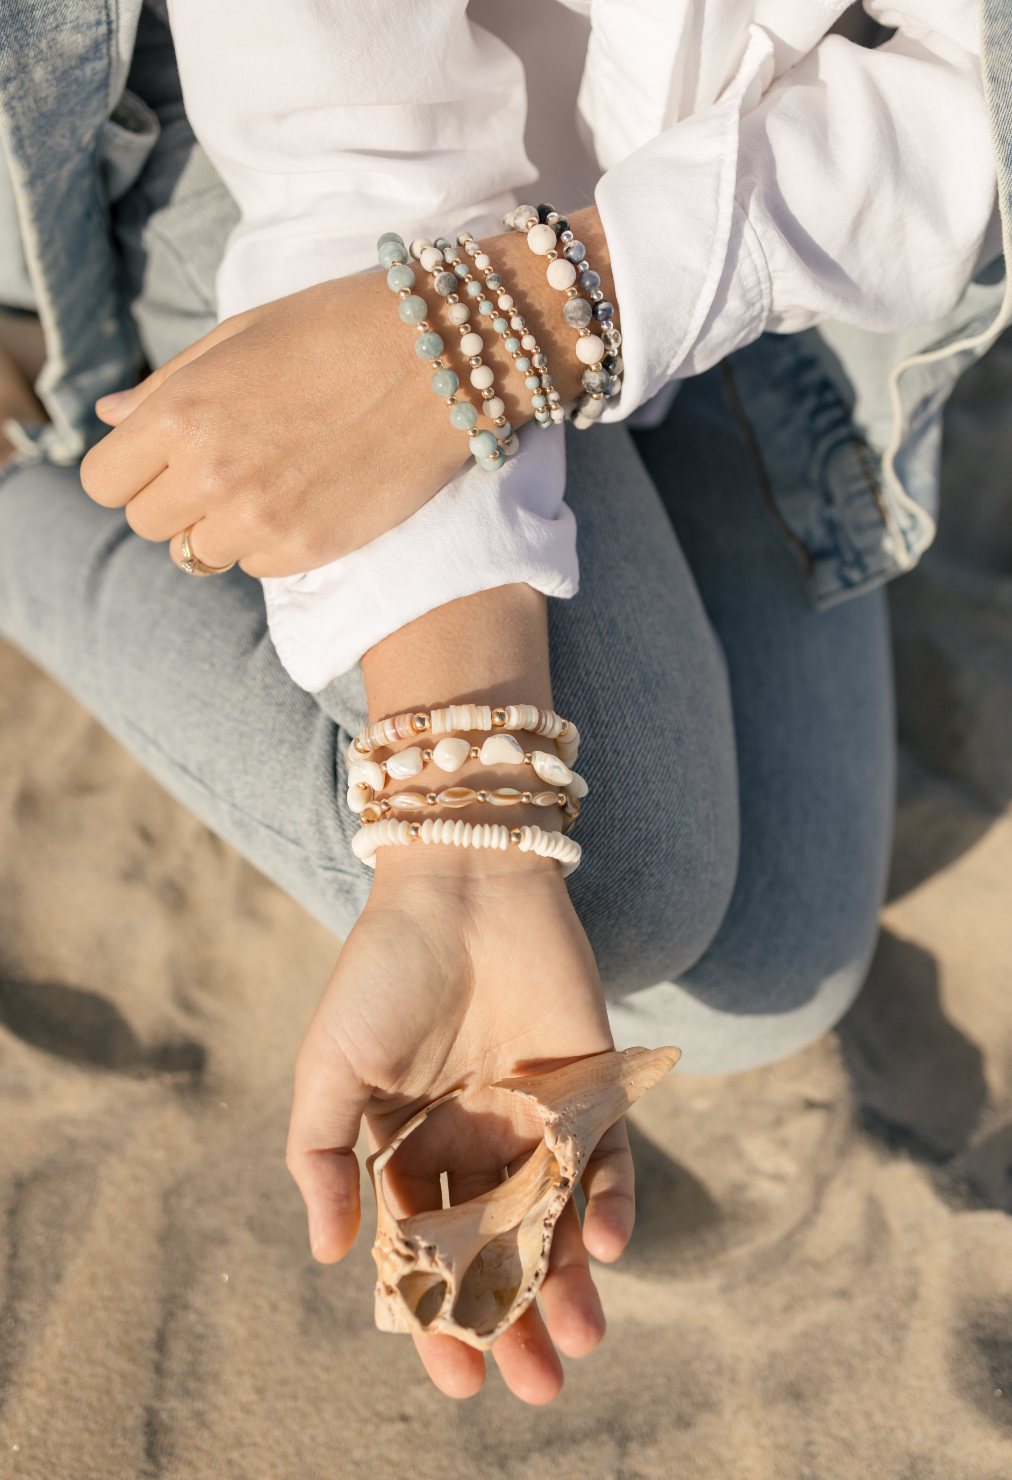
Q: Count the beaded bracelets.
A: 10